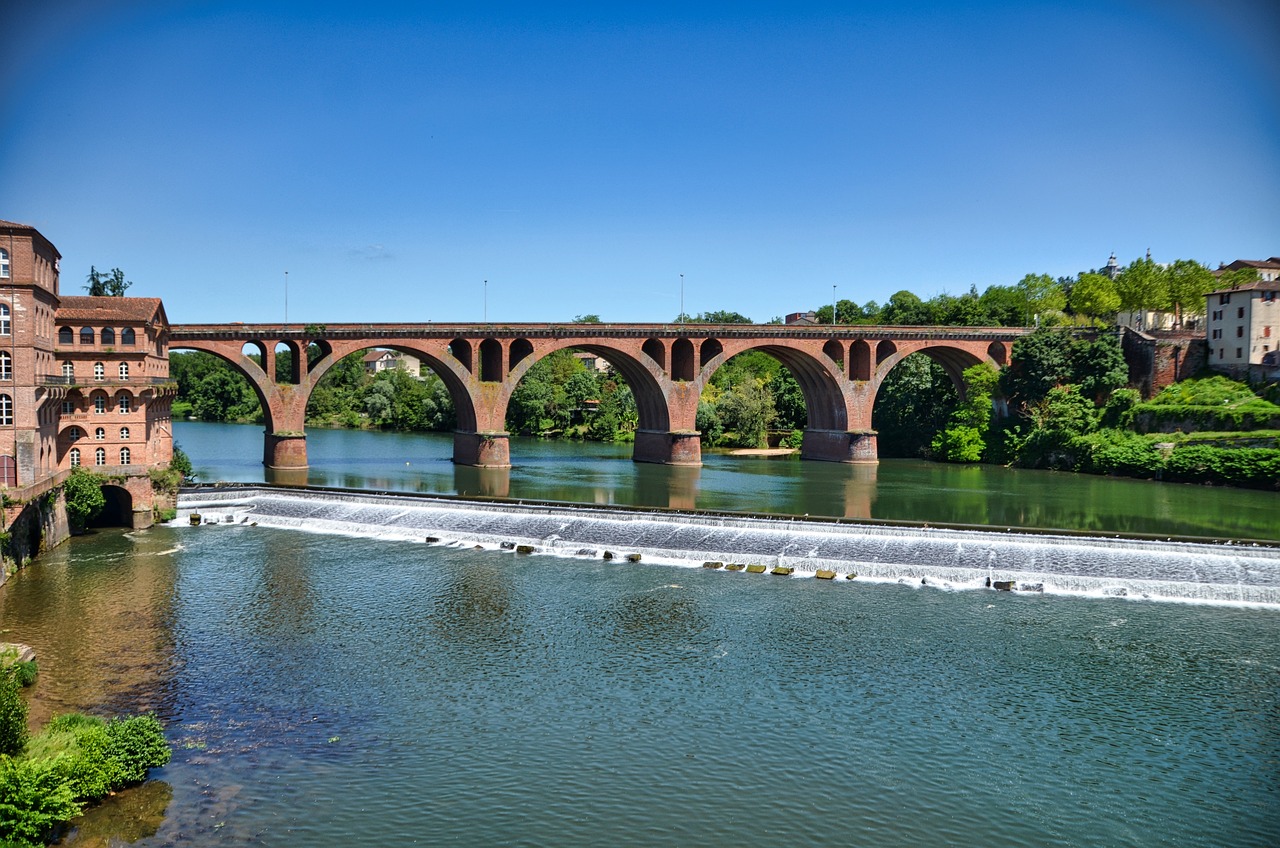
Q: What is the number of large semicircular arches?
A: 5